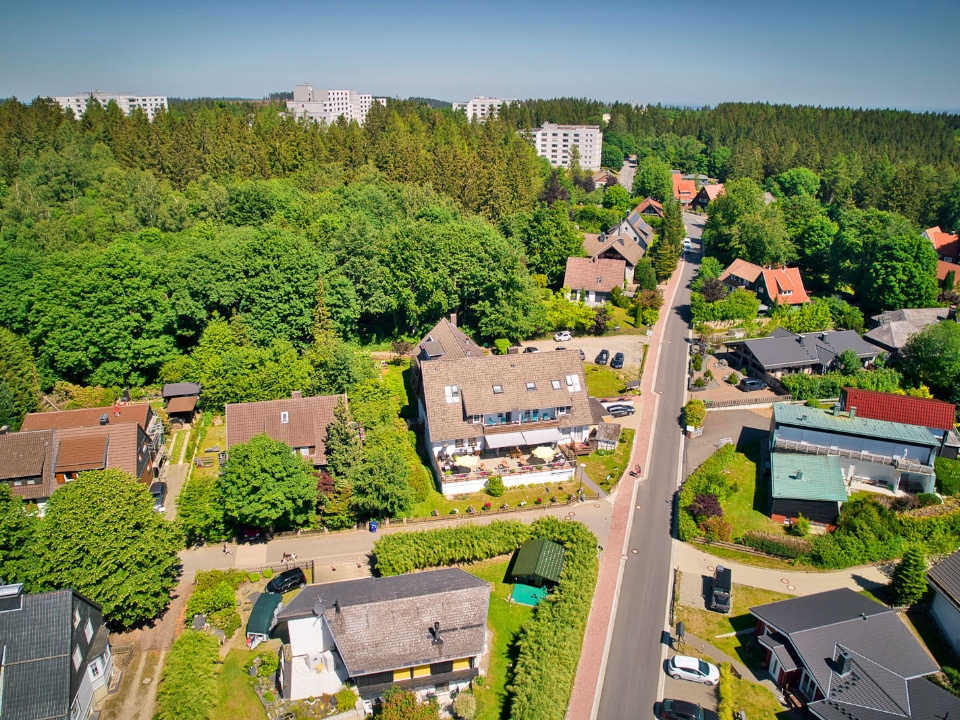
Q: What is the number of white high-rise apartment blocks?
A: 4